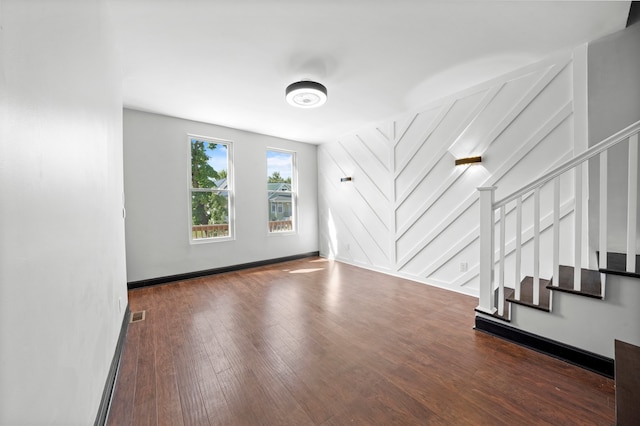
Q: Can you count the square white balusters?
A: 7